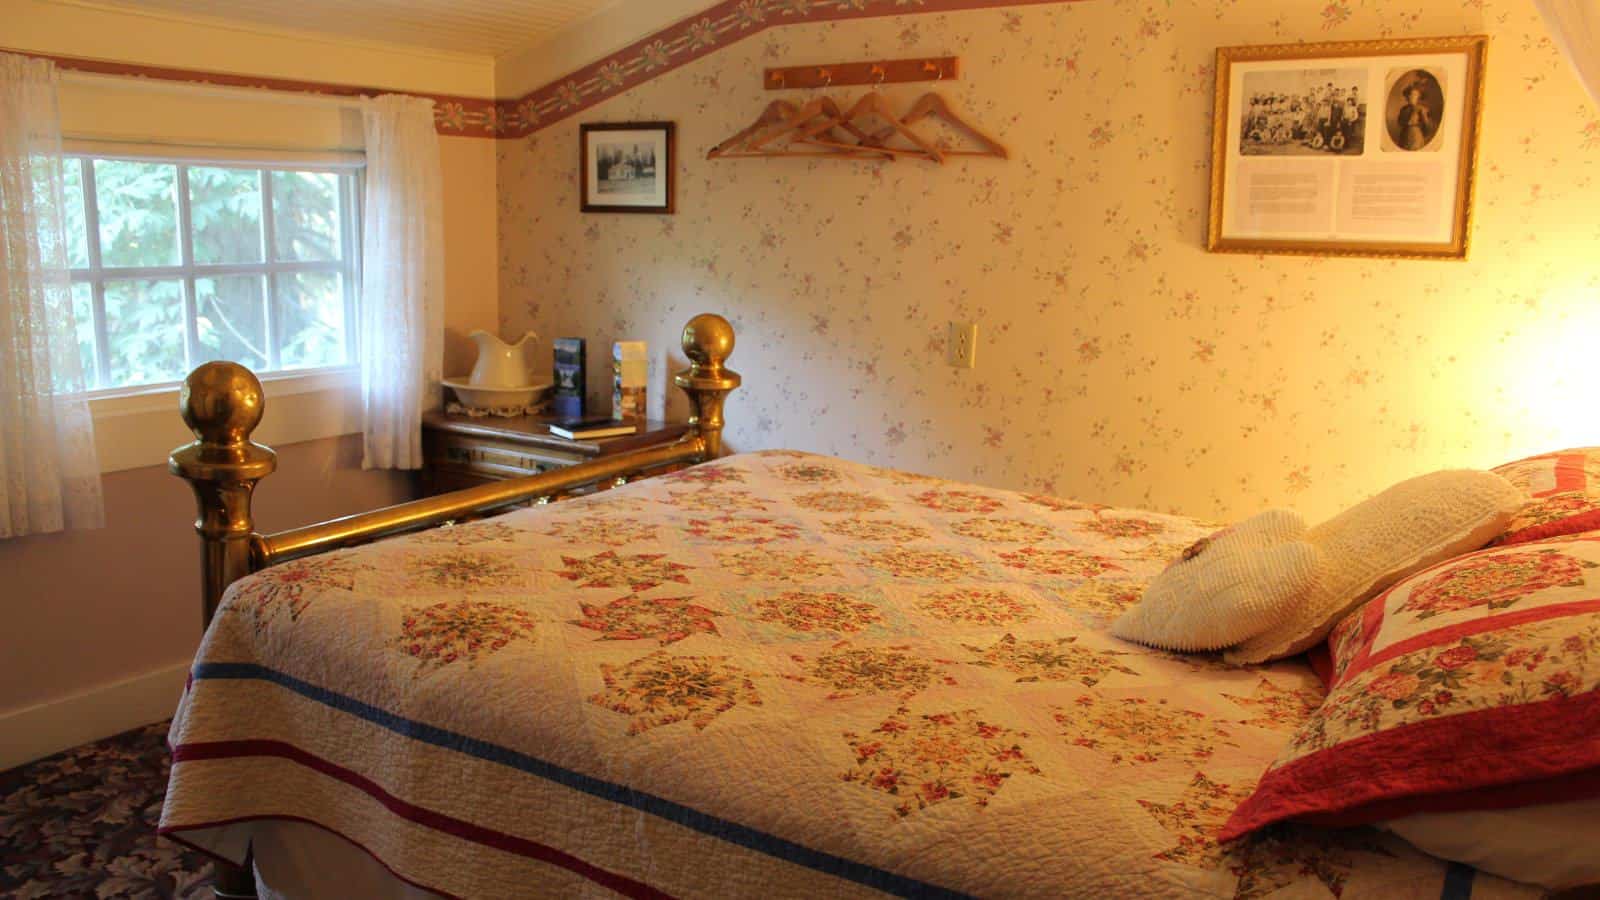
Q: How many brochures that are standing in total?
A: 2